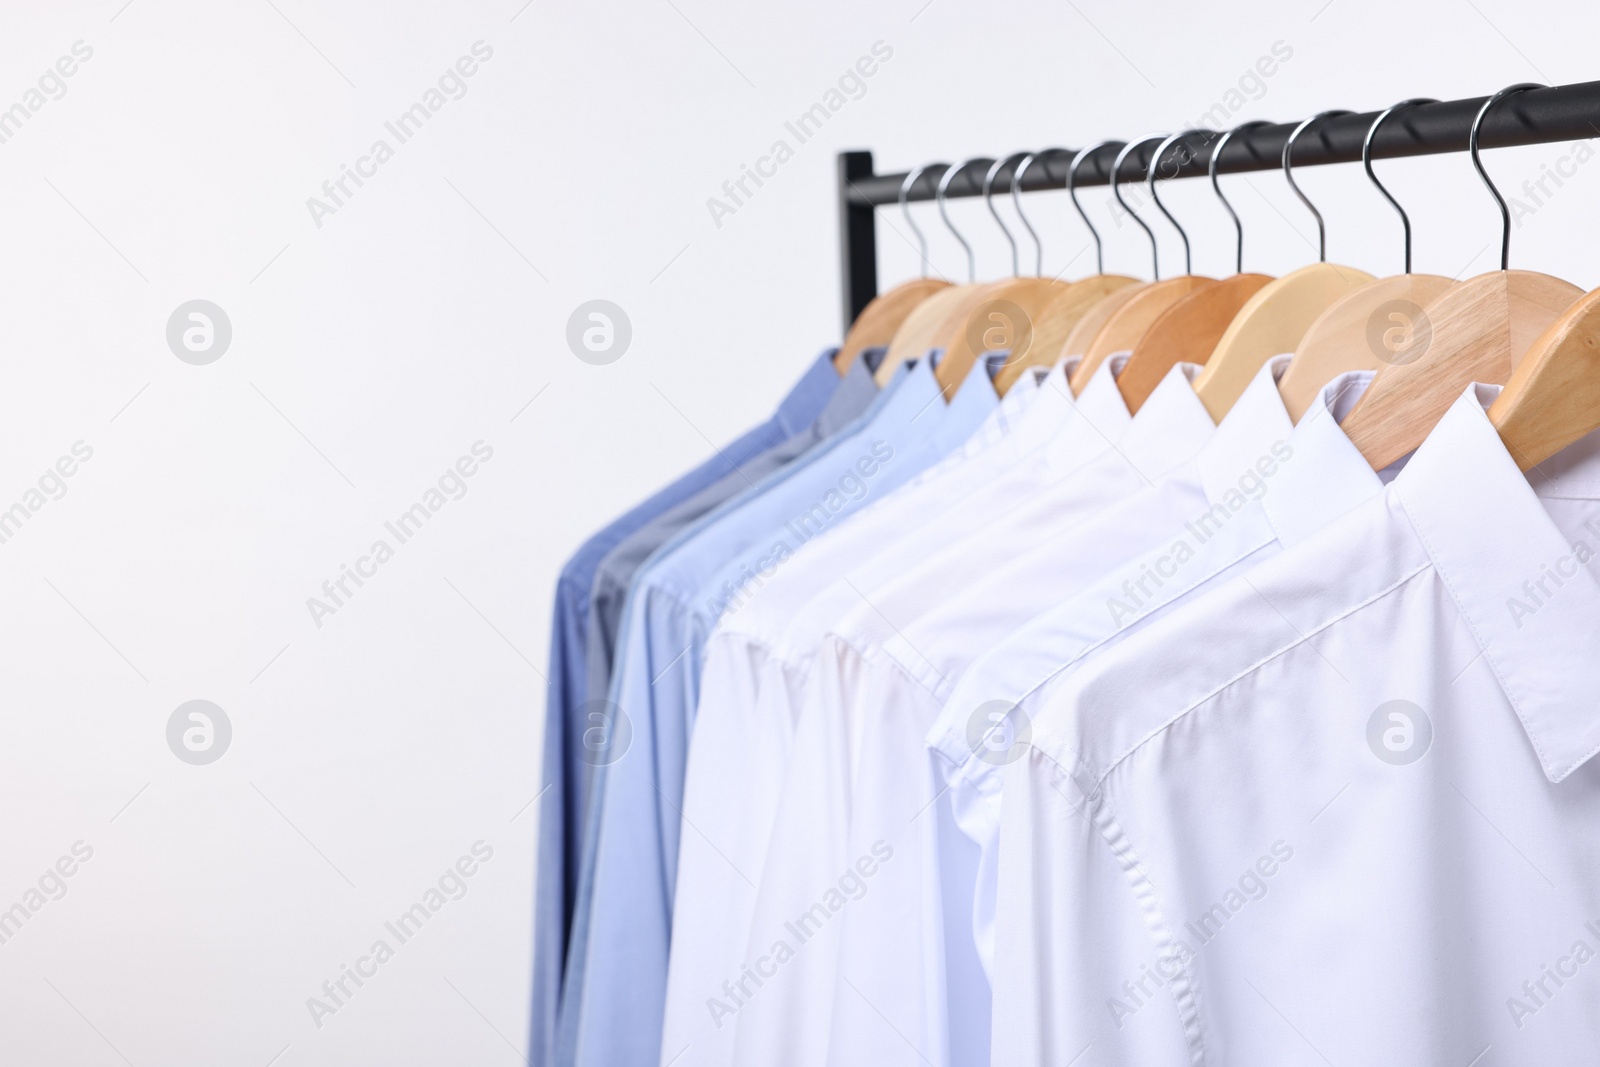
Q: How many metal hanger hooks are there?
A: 11